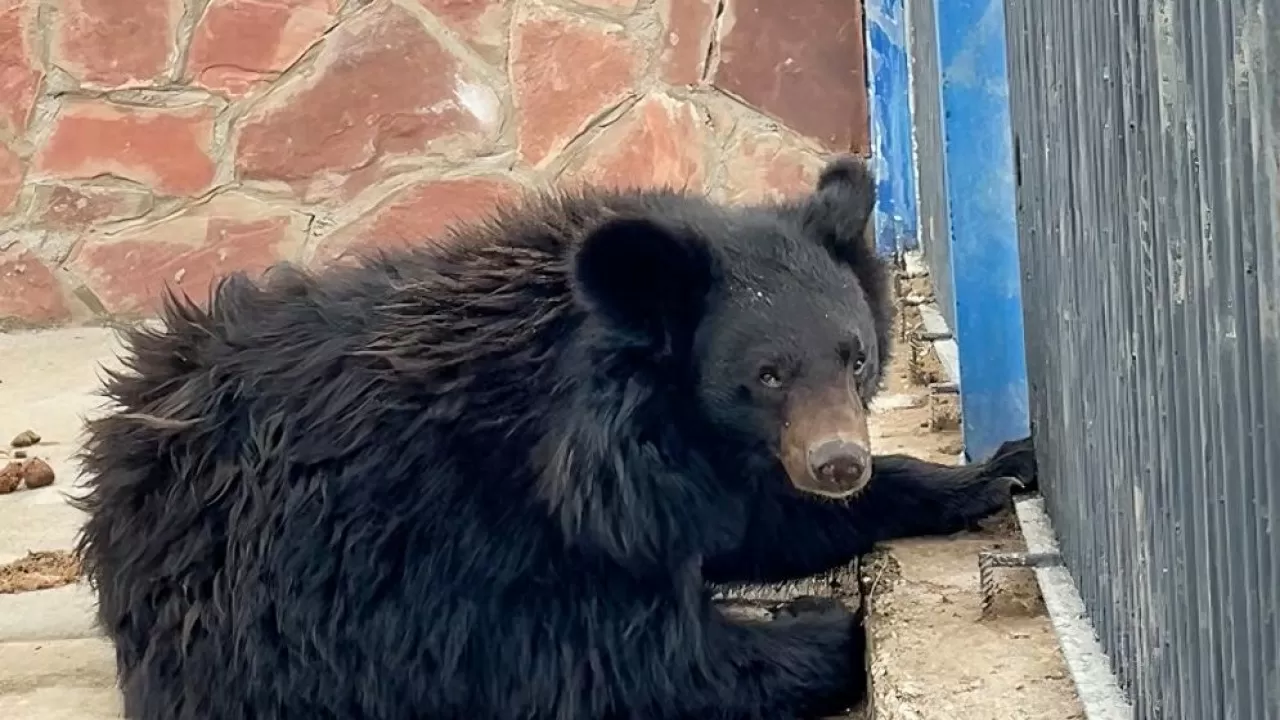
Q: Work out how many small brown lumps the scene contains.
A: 3